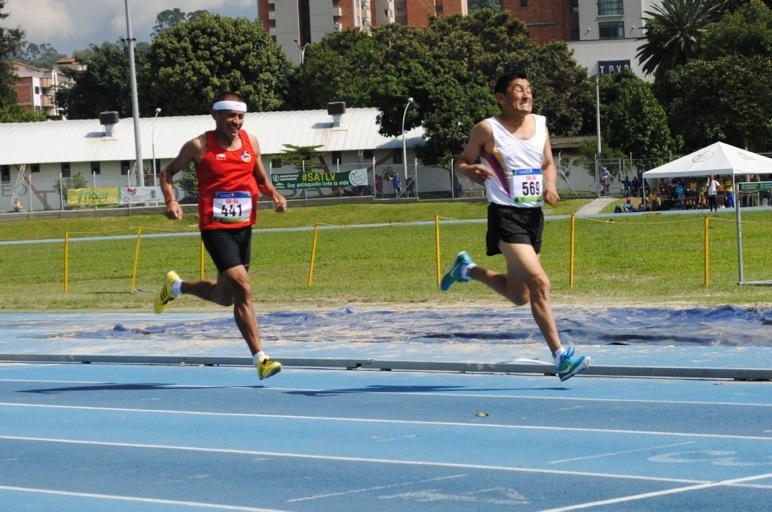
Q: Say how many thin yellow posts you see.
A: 7